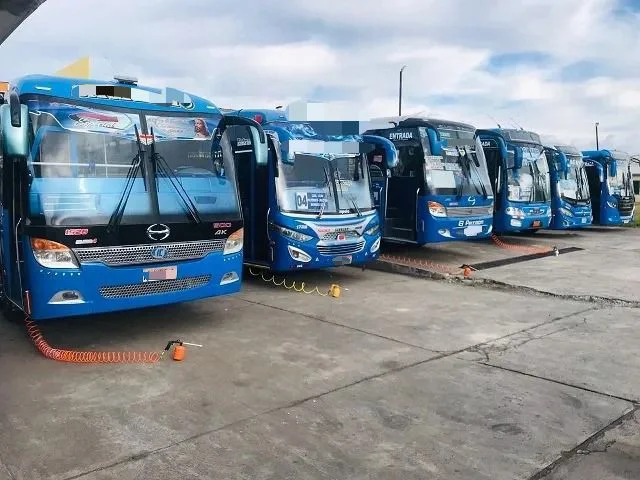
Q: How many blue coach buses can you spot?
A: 6